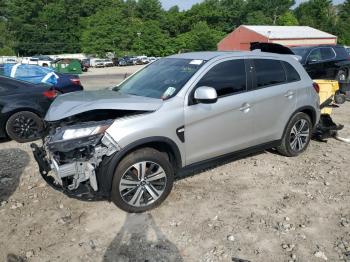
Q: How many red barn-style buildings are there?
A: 1